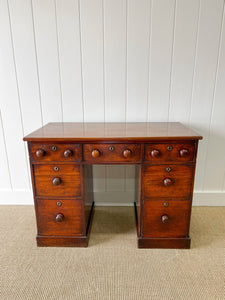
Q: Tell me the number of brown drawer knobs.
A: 10